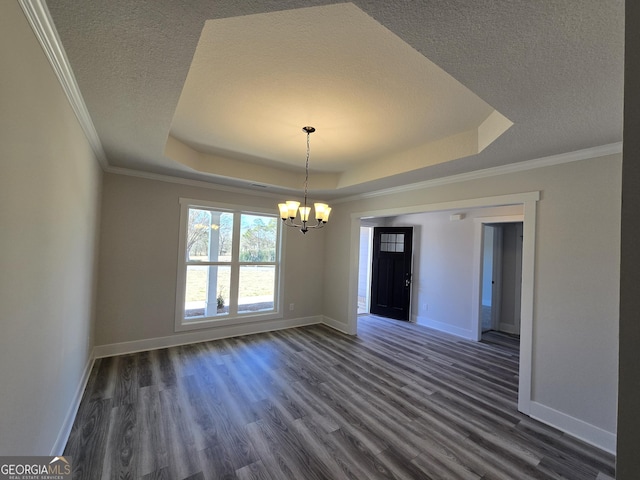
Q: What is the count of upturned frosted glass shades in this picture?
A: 5